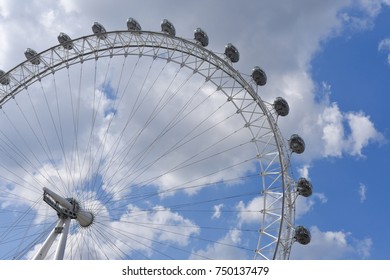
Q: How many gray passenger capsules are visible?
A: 13